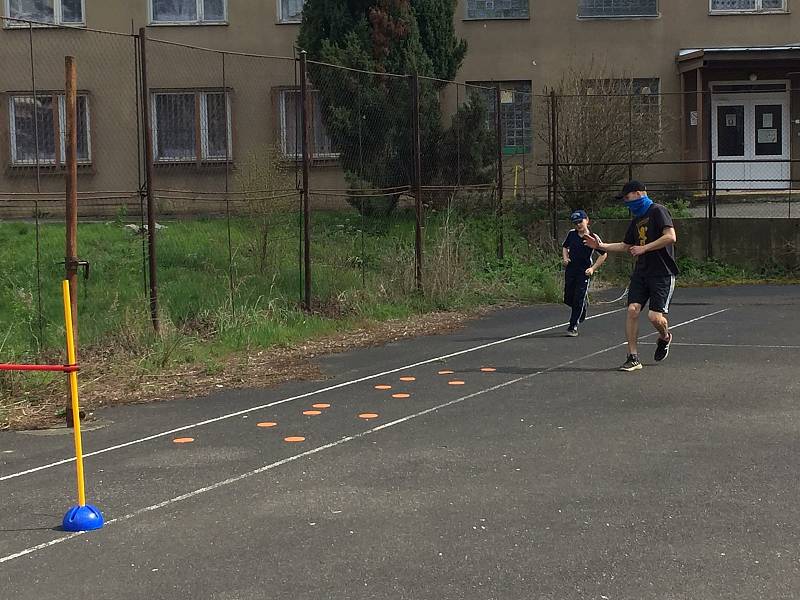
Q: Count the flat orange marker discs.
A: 12